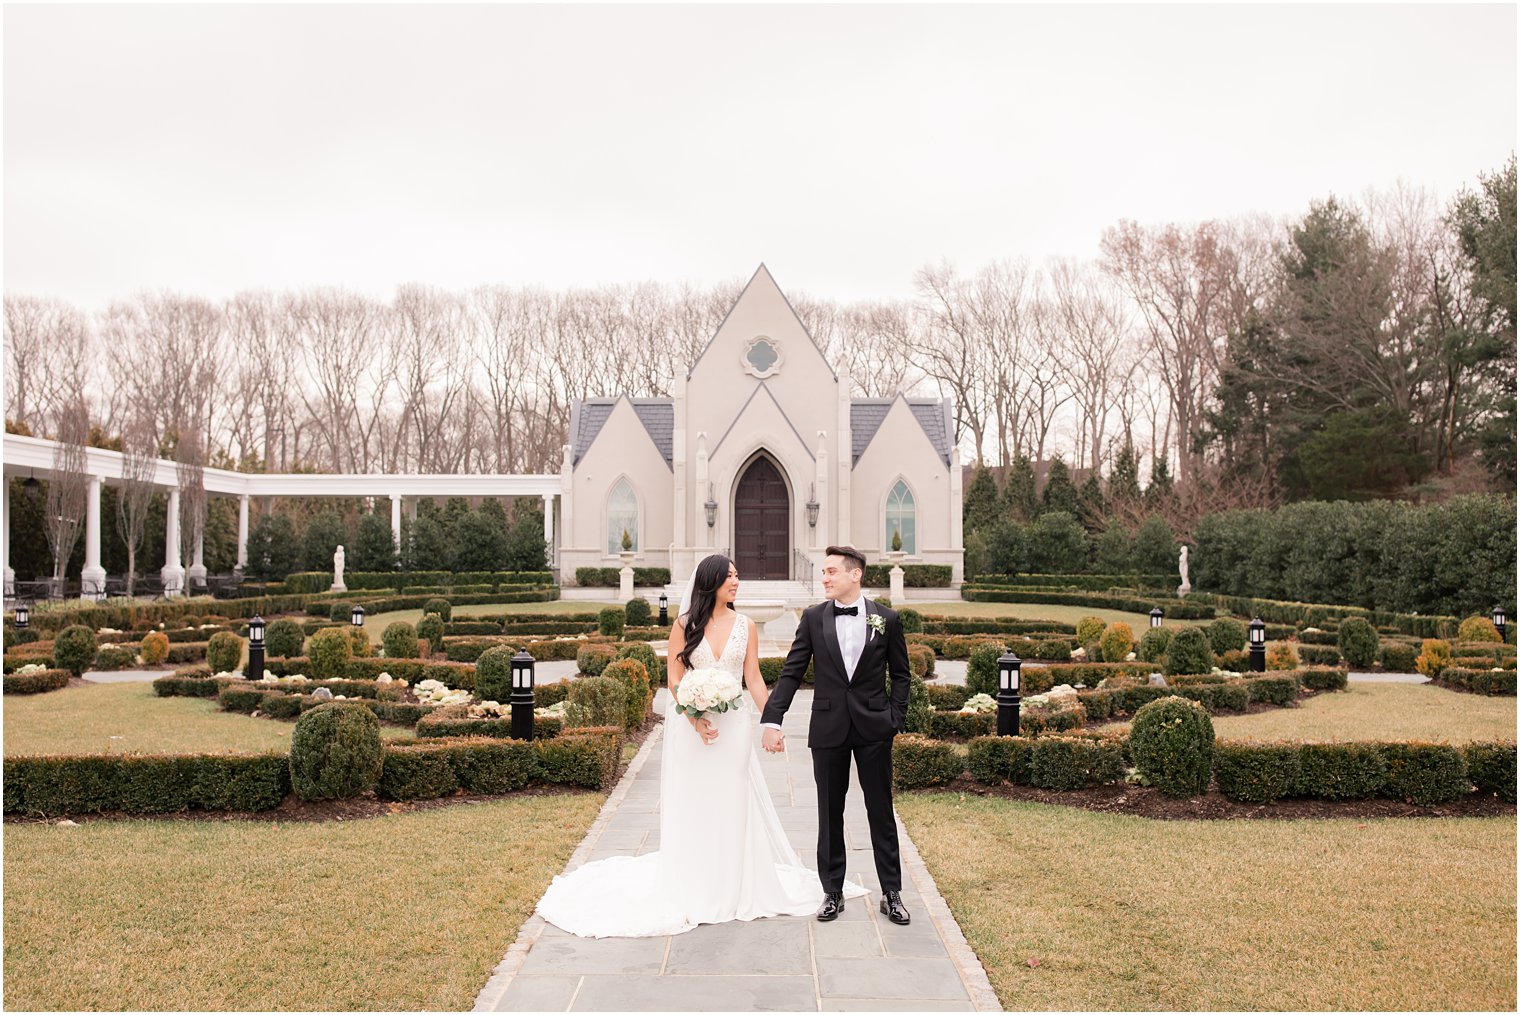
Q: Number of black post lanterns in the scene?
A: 9